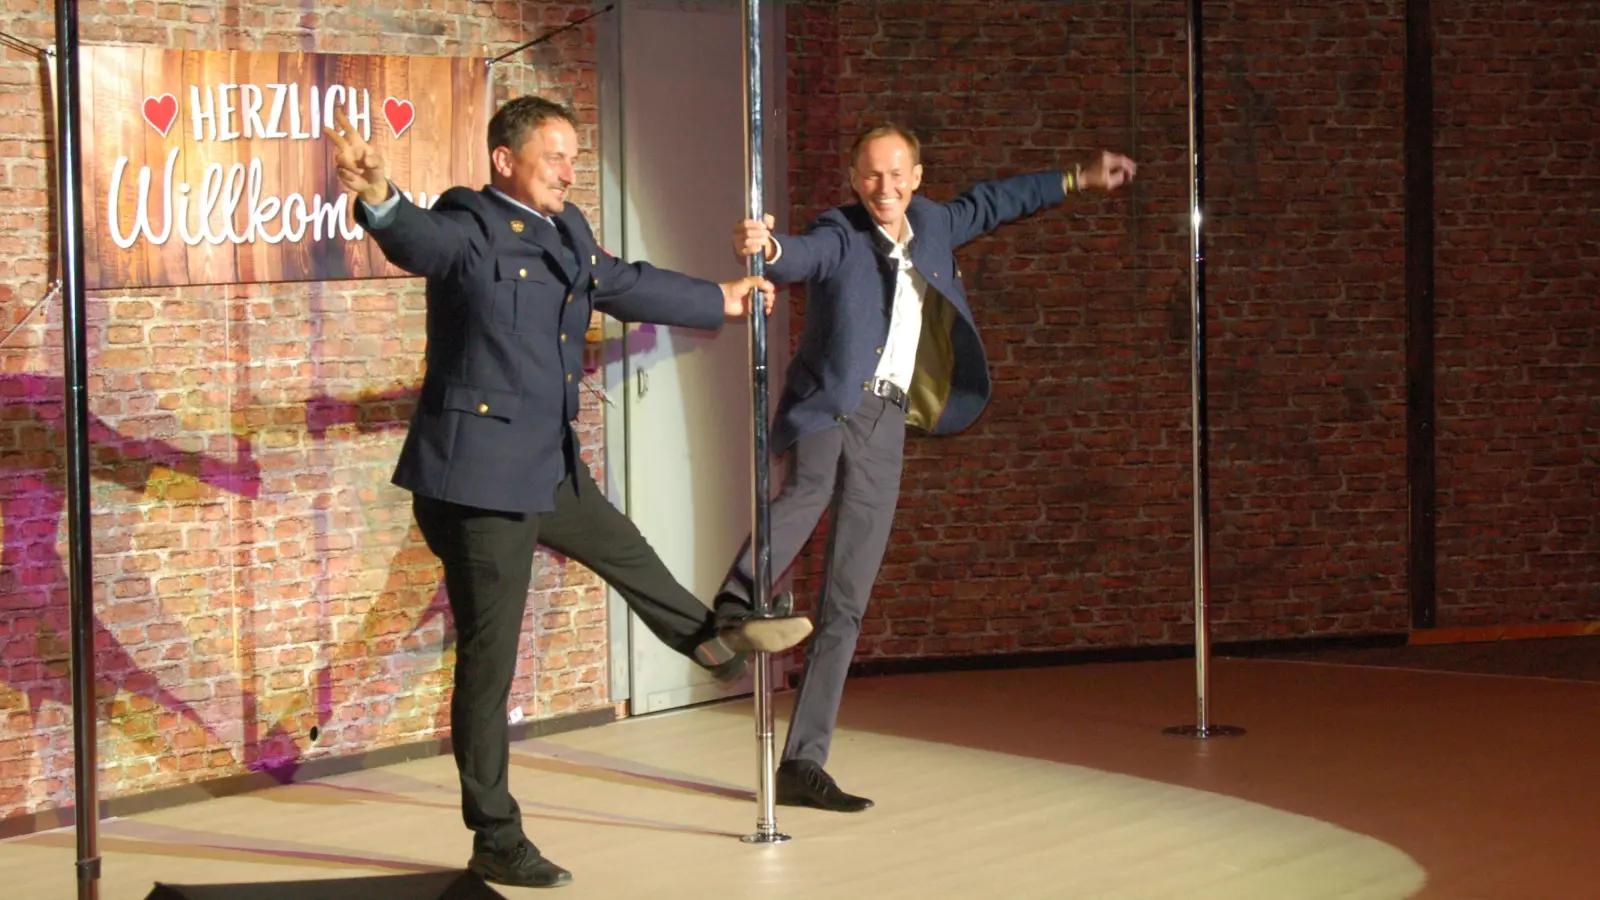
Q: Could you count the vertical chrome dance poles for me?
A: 3